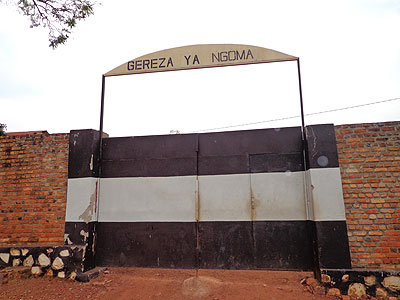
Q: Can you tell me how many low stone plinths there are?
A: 2